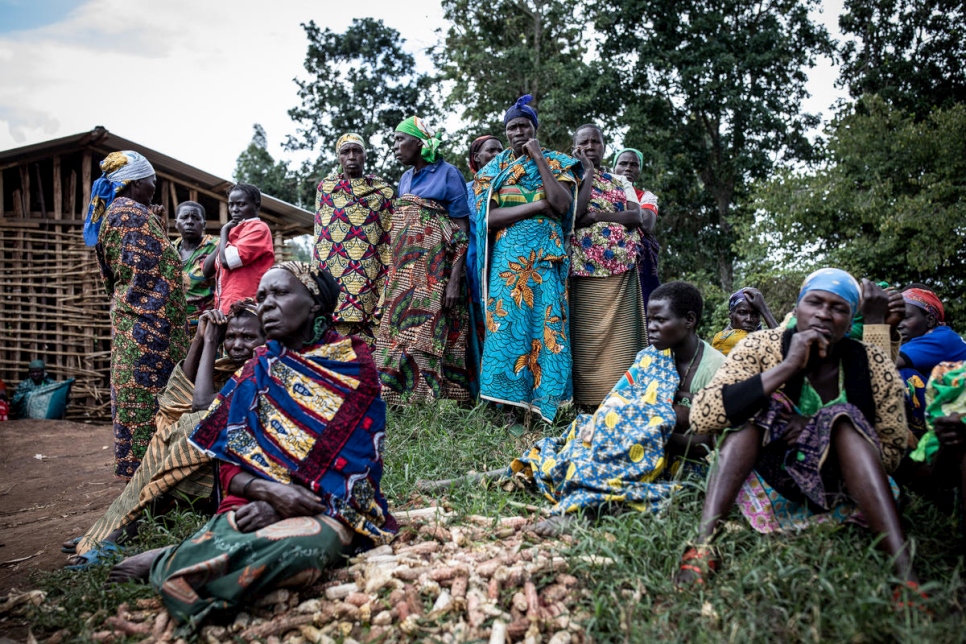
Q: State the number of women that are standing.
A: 9